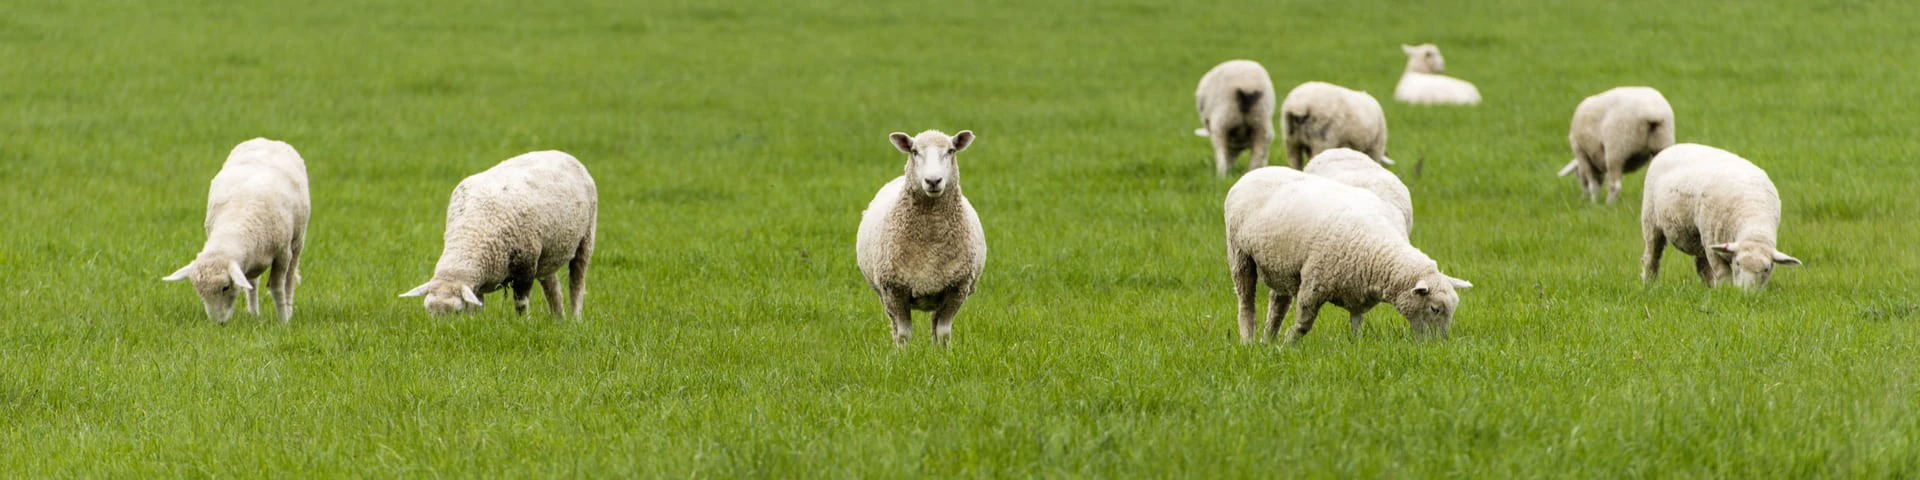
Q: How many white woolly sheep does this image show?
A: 10